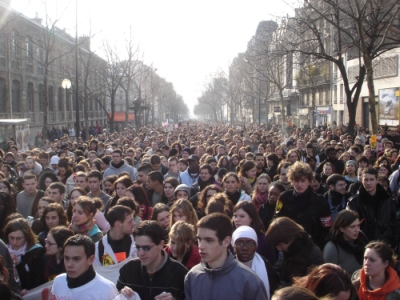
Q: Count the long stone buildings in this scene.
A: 1